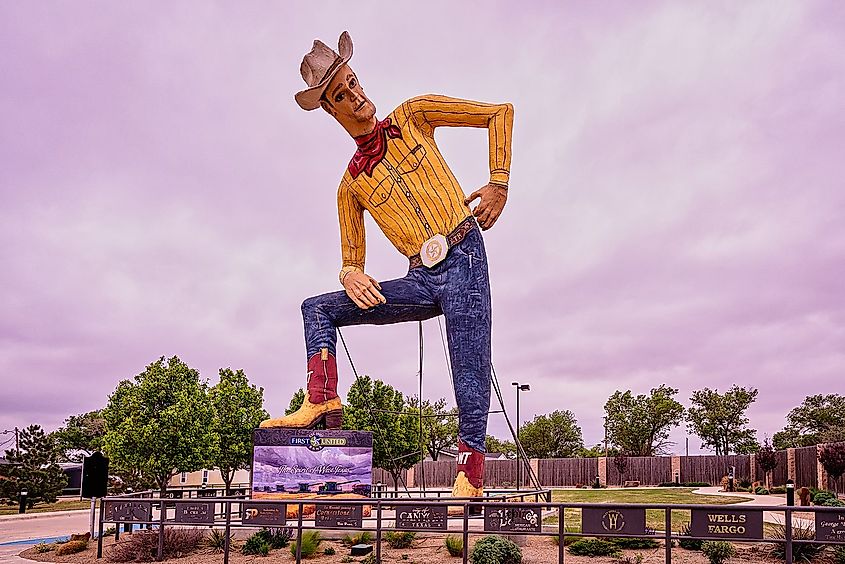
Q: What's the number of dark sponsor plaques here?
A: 9